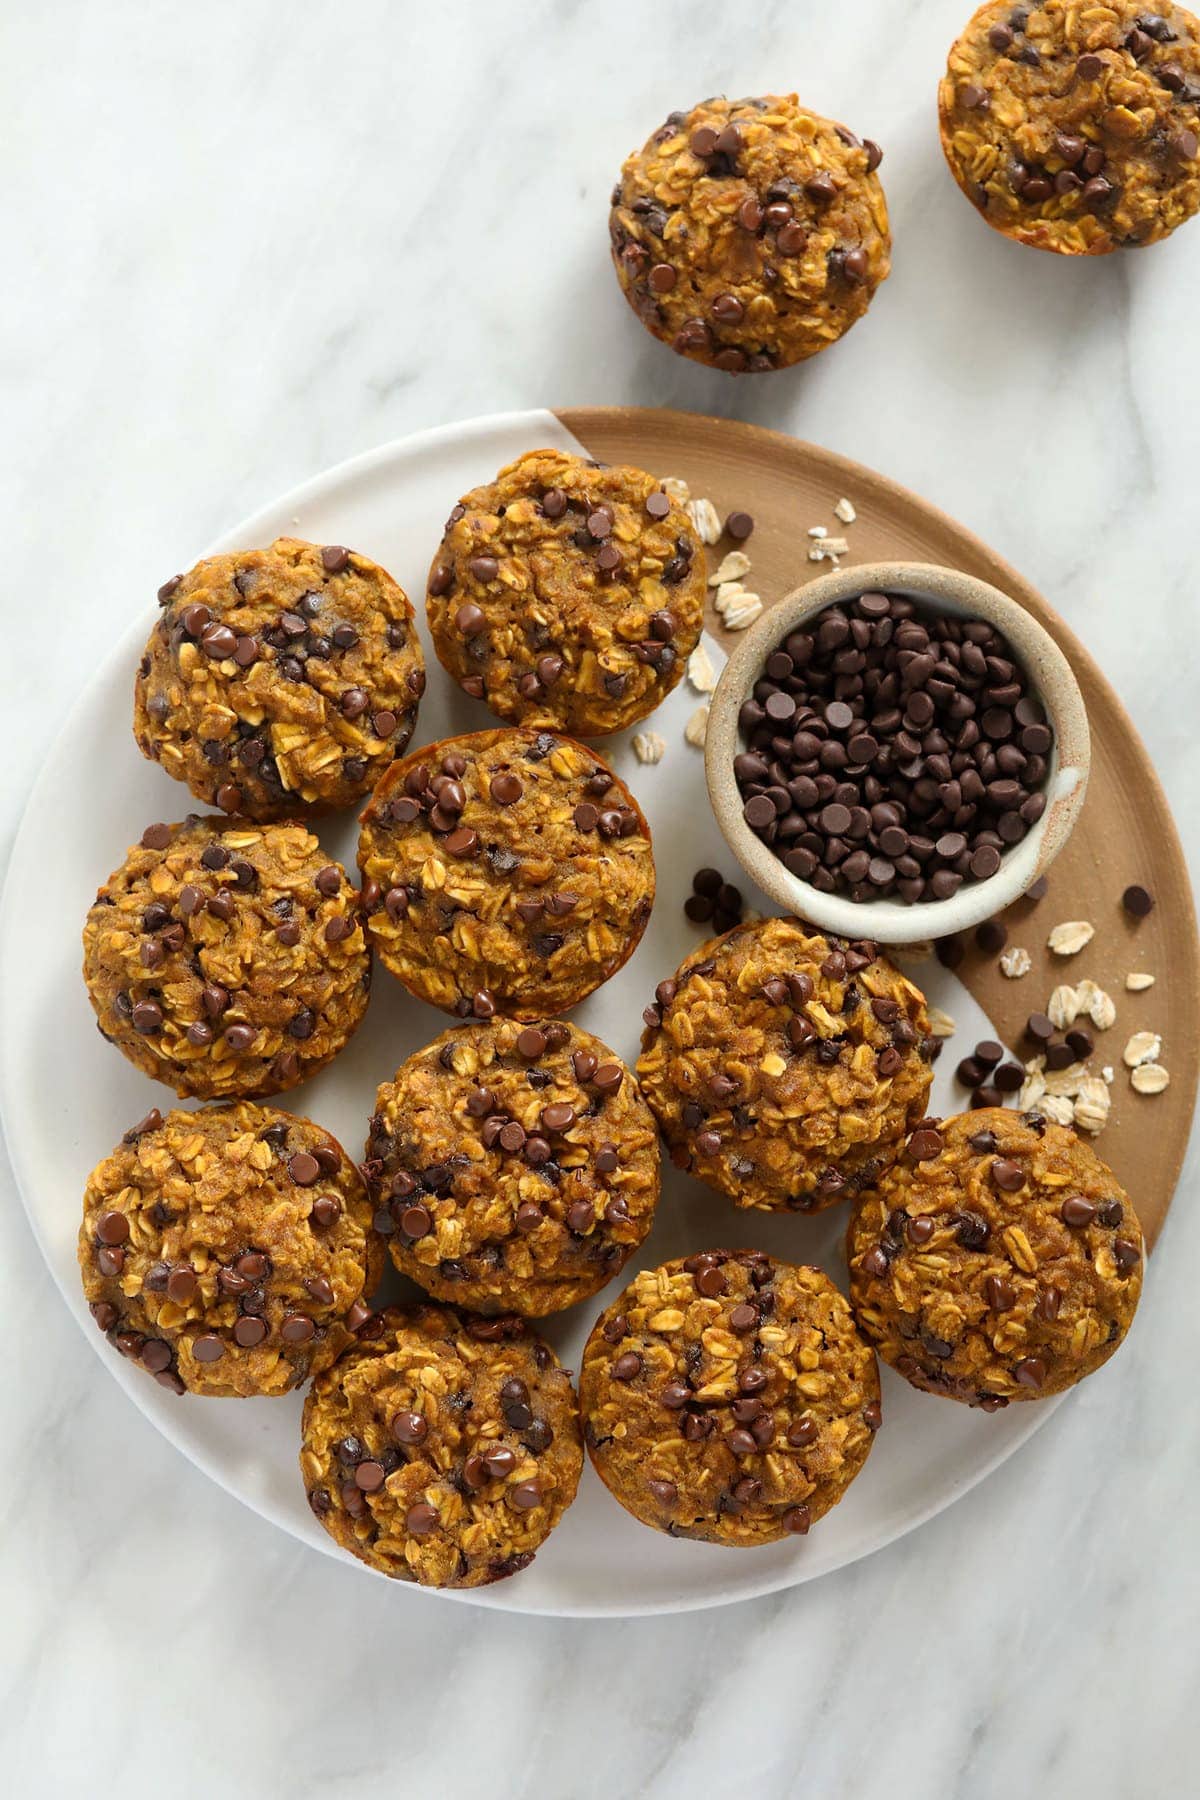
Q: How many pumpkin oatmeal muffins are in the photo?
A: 12